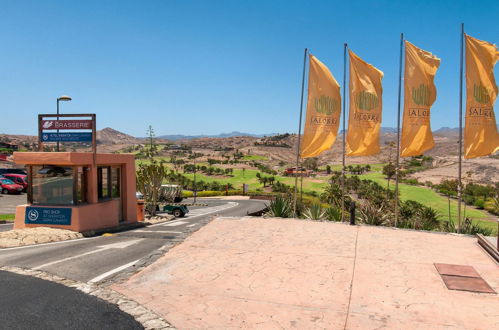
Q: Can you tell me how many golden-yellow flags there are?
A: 4